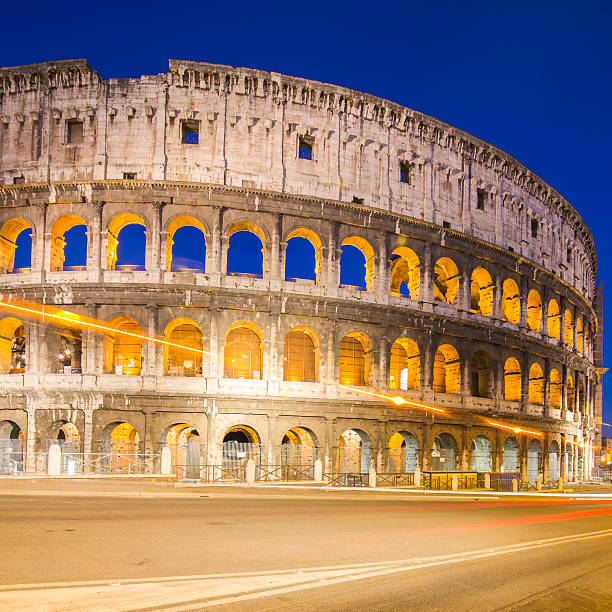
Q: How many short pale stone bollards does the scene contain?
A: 11